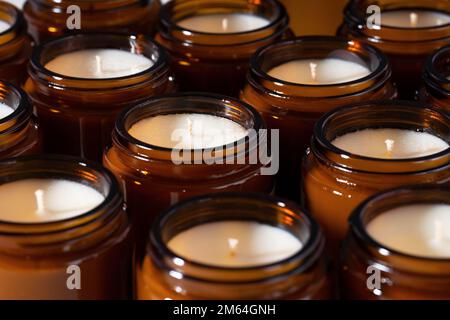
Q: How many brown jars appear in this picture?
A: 13